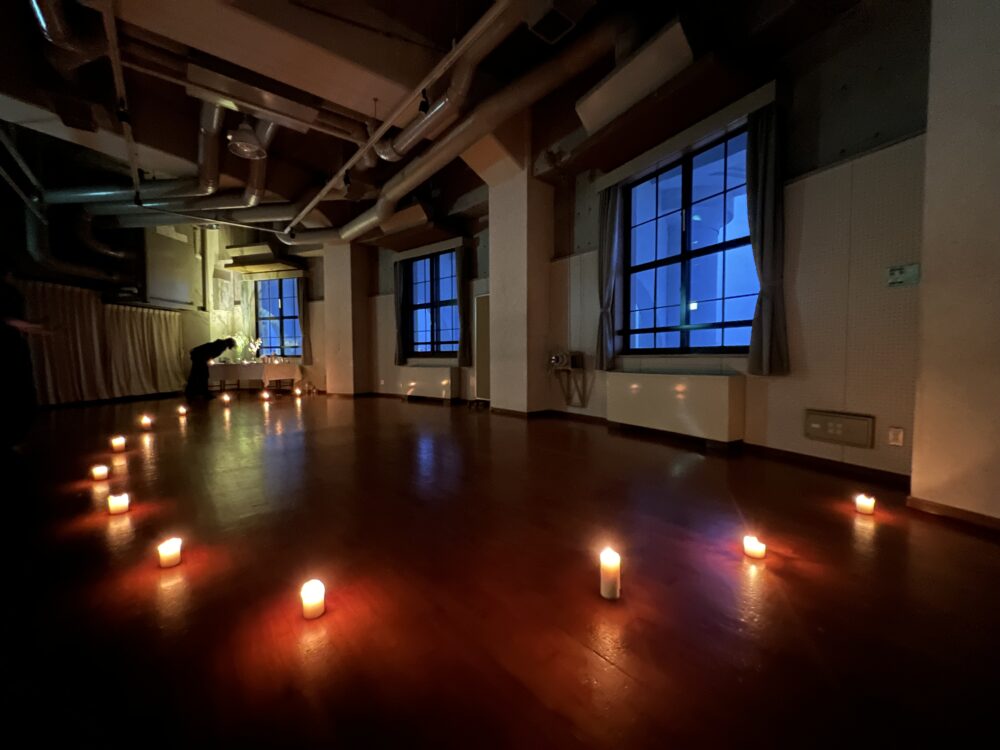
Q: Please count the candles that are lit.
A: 13